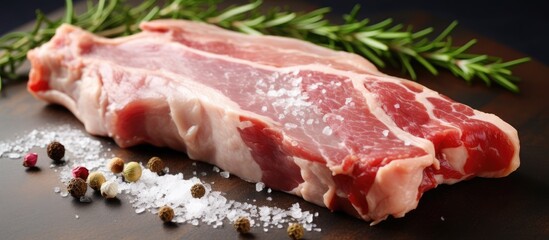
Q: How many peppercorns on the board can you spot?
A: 13